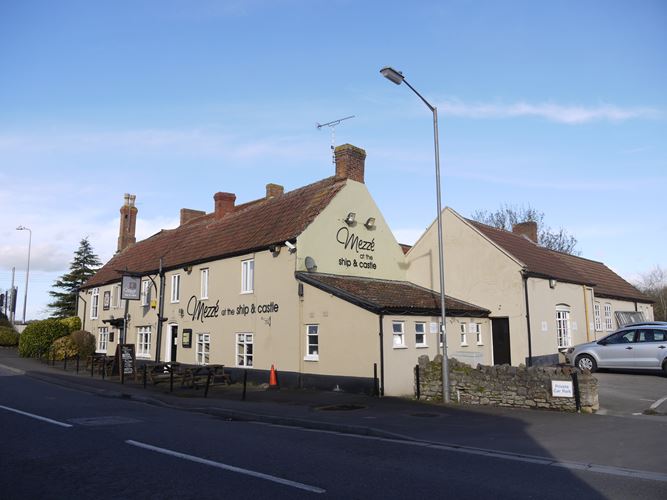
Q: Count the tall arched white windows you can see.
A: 3